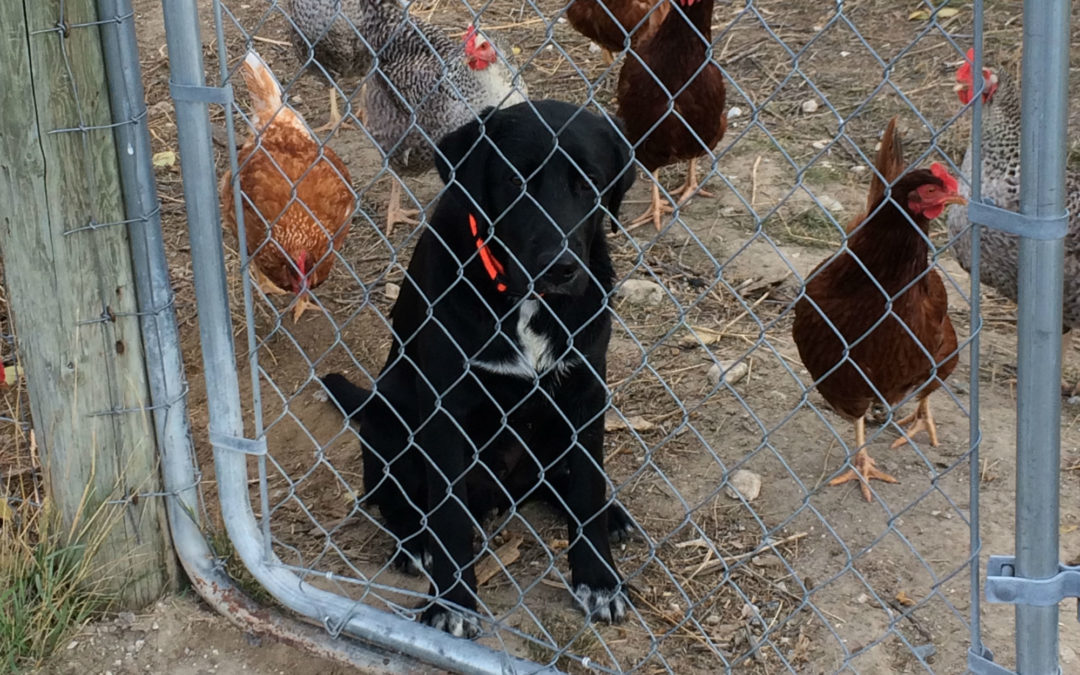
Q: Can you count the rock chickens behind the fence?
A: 3